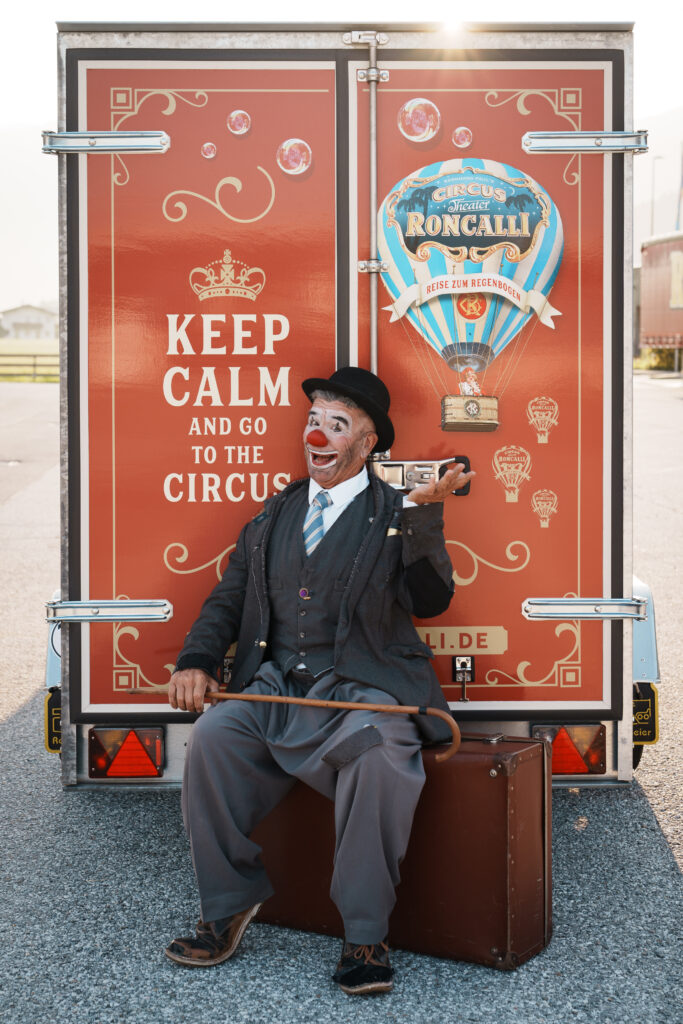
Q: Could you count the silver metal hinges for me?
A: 4